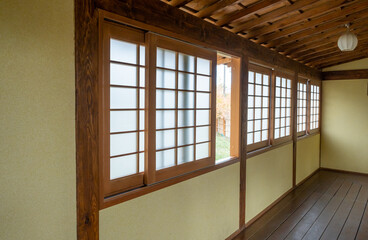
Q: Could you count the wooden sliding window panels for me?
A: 6